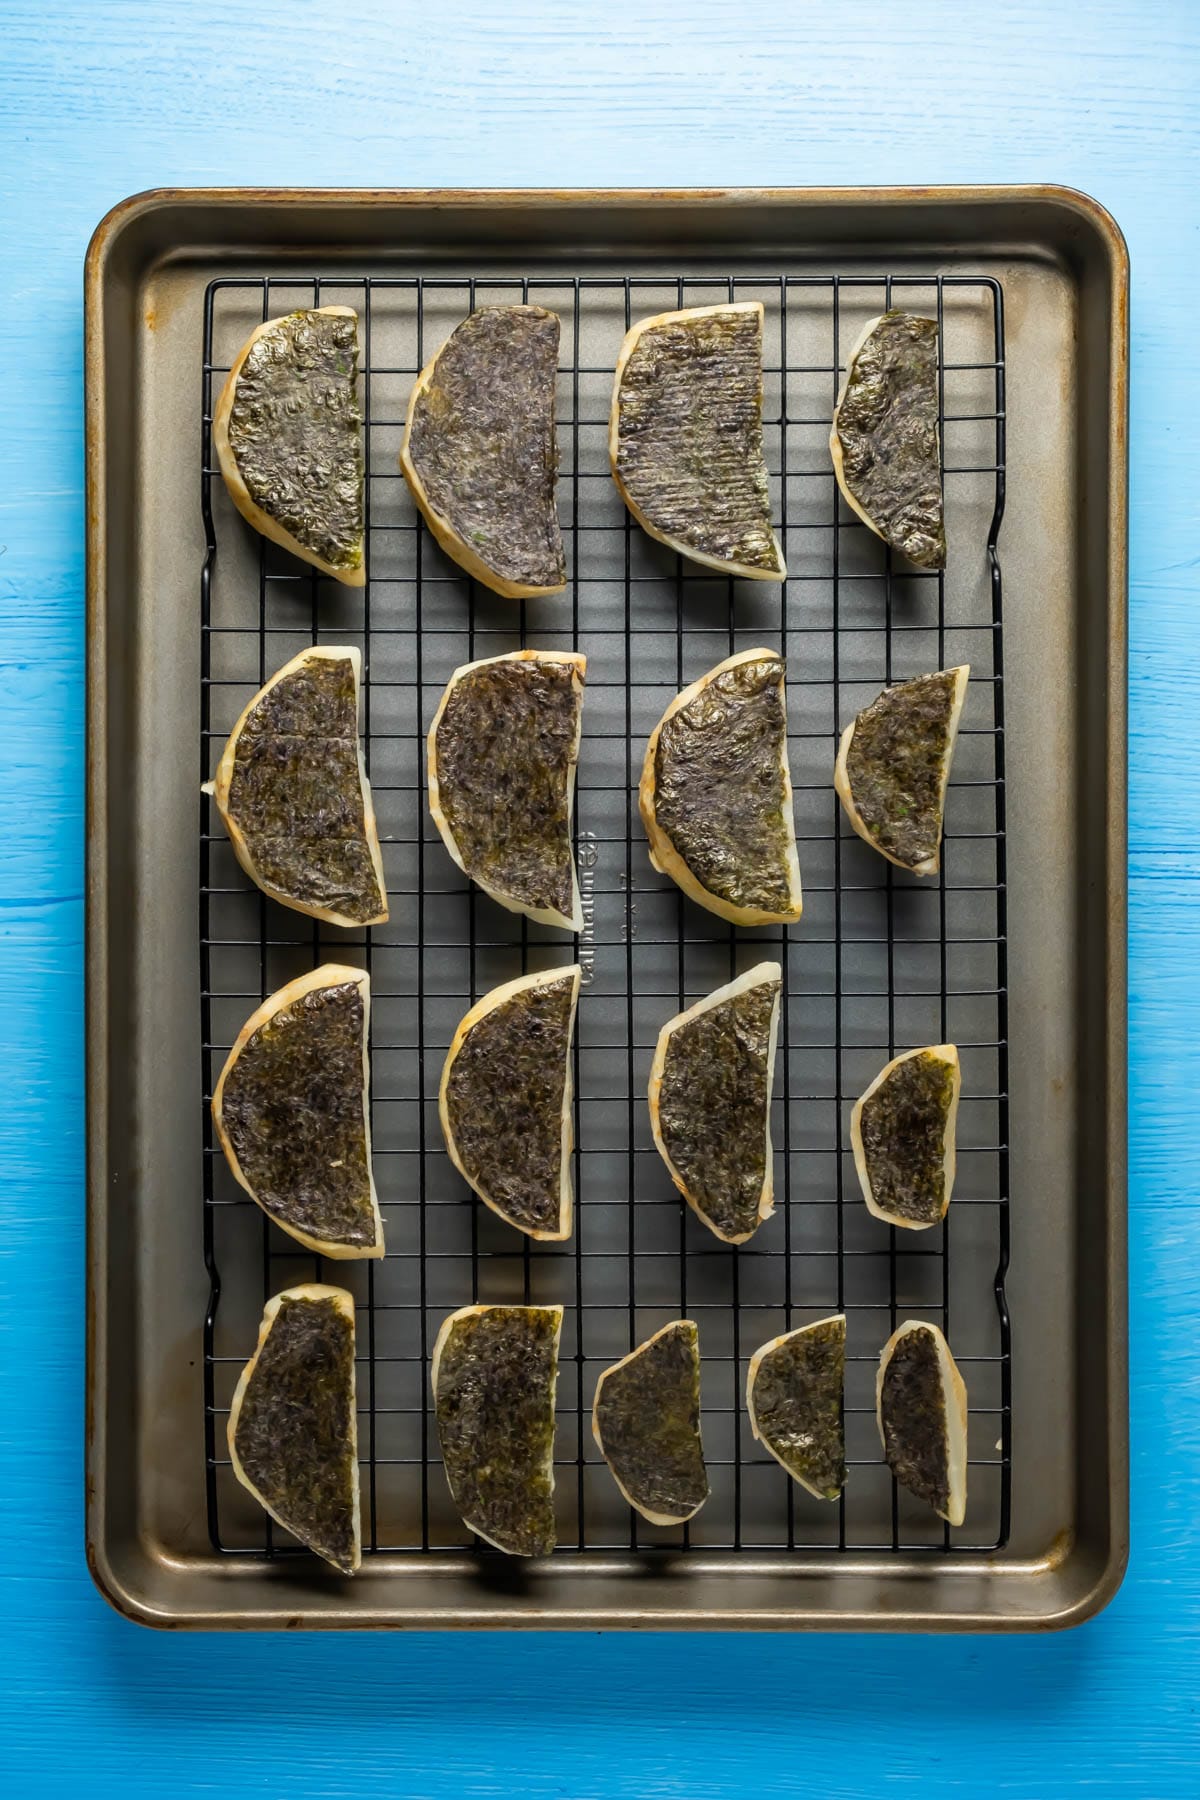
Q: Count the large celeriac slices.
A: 12